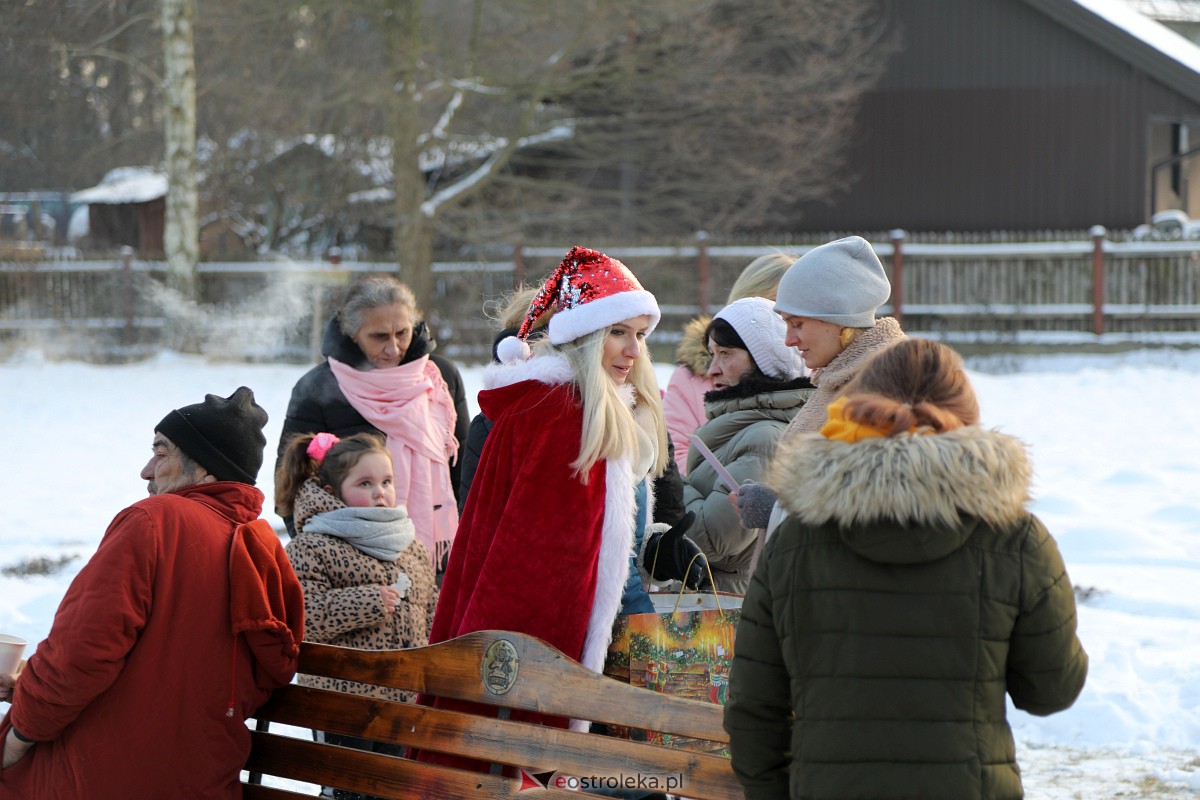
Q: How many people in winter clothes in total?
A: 9